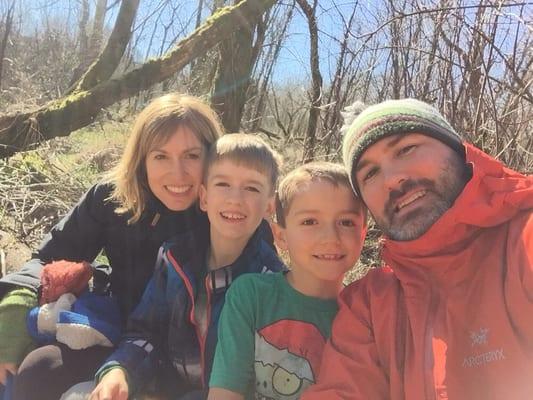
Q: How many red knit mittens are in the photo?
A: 1